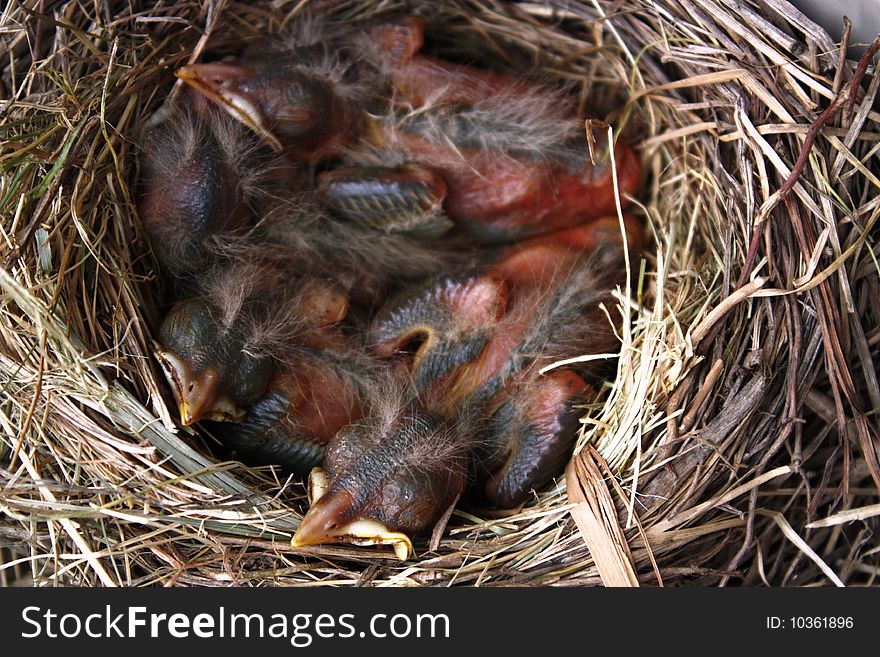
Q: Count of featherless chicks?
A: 4